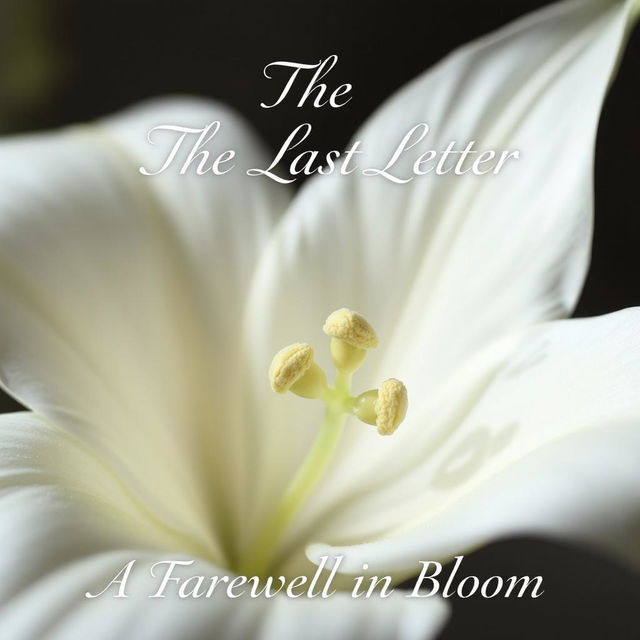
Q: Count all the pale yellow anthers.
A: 3